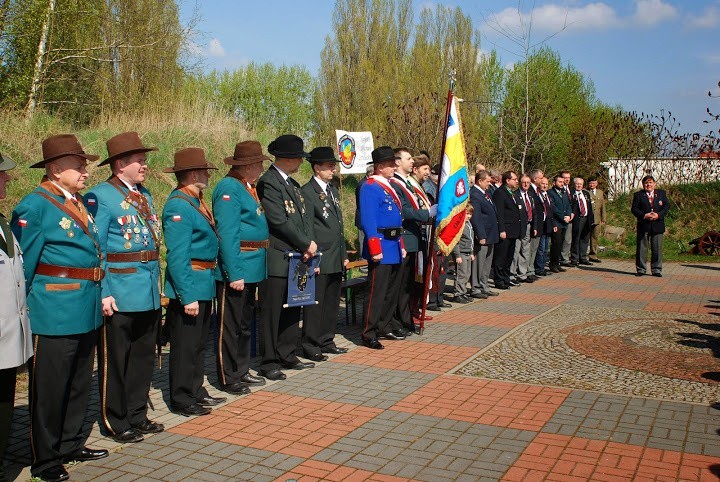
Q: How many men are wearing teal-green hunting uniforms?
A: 4